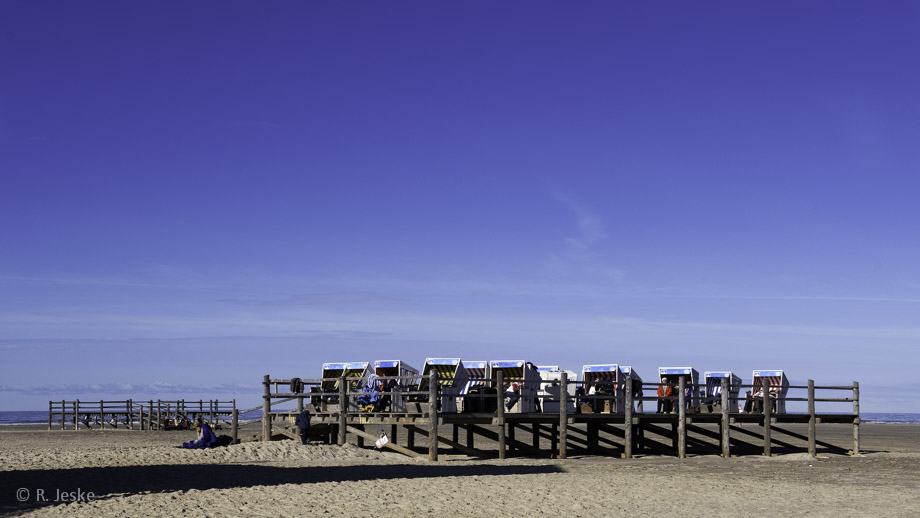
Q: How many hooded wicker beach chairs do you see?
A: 13